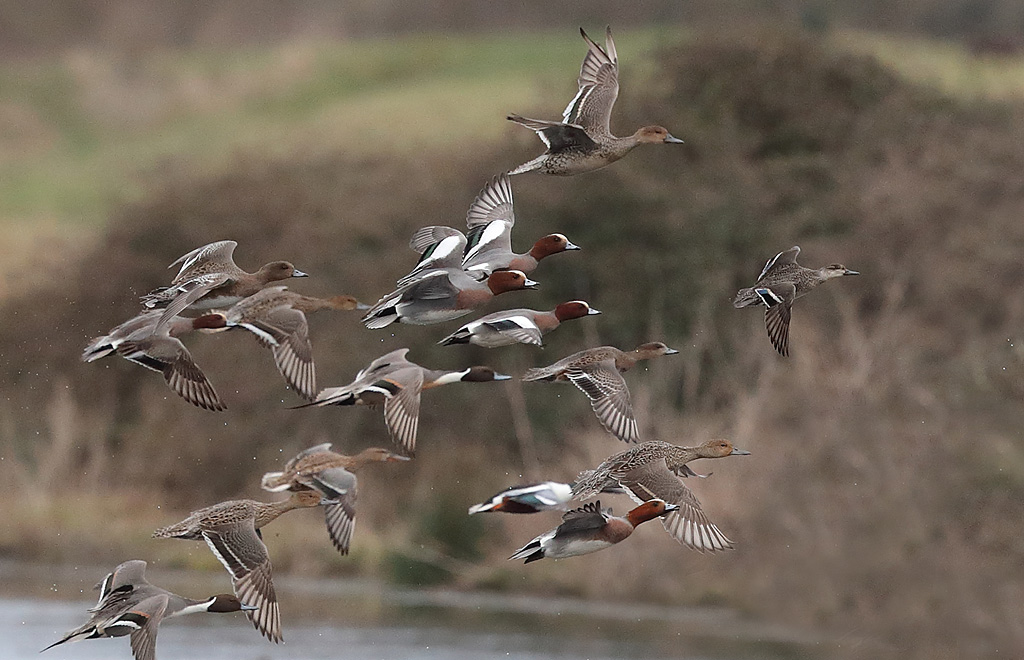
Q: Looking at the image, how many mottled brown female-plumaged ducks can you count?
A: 8